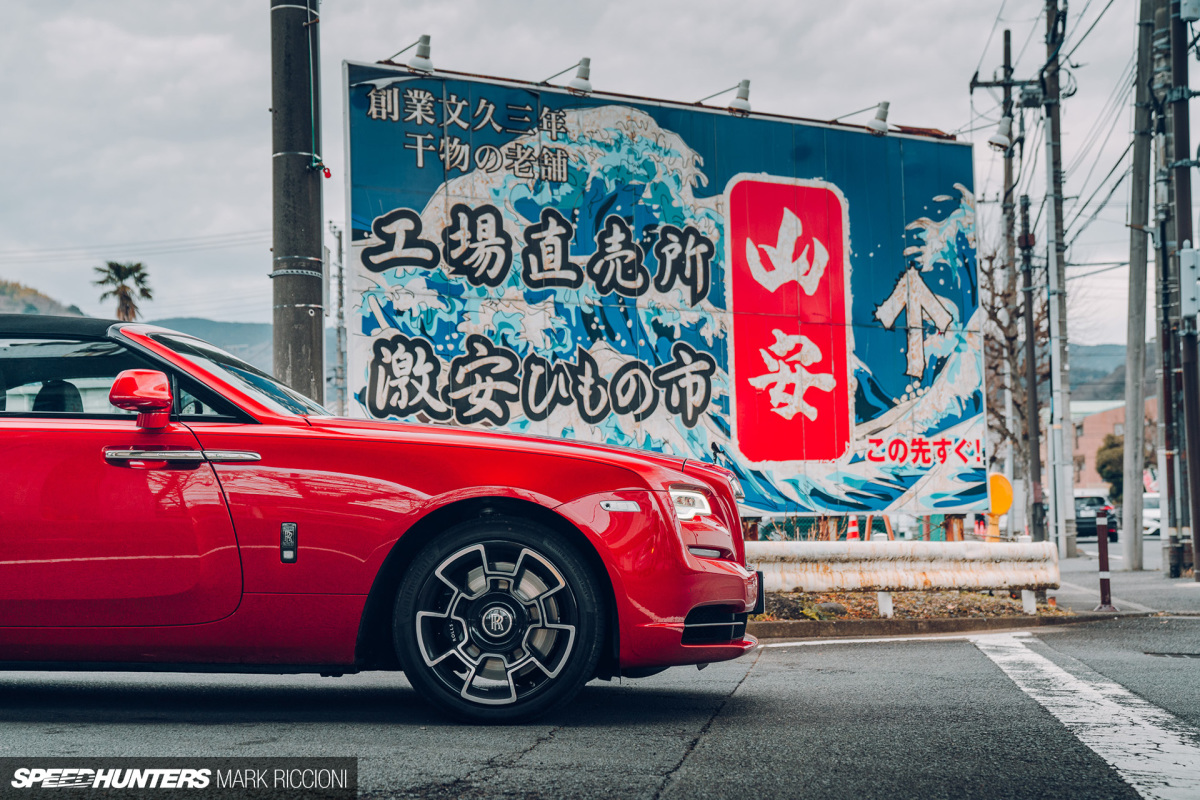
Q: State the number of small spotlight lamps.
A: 5